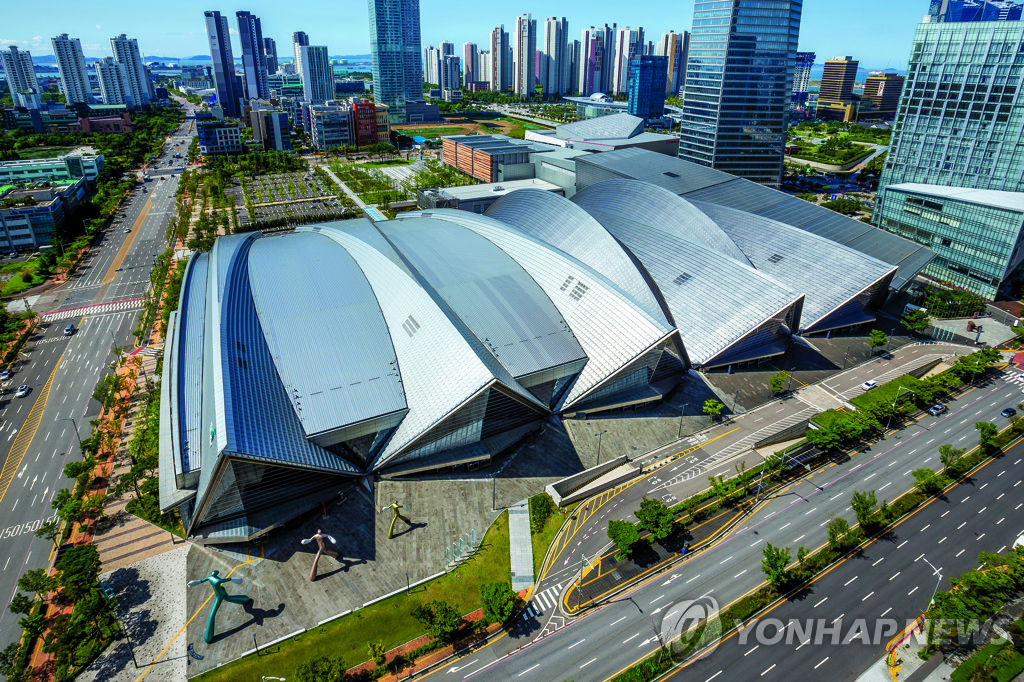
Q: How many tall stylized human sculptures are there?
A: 3